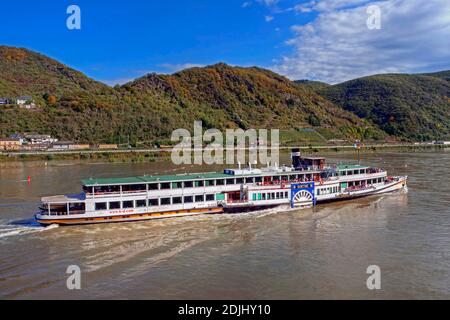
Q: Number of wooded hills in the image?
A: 3